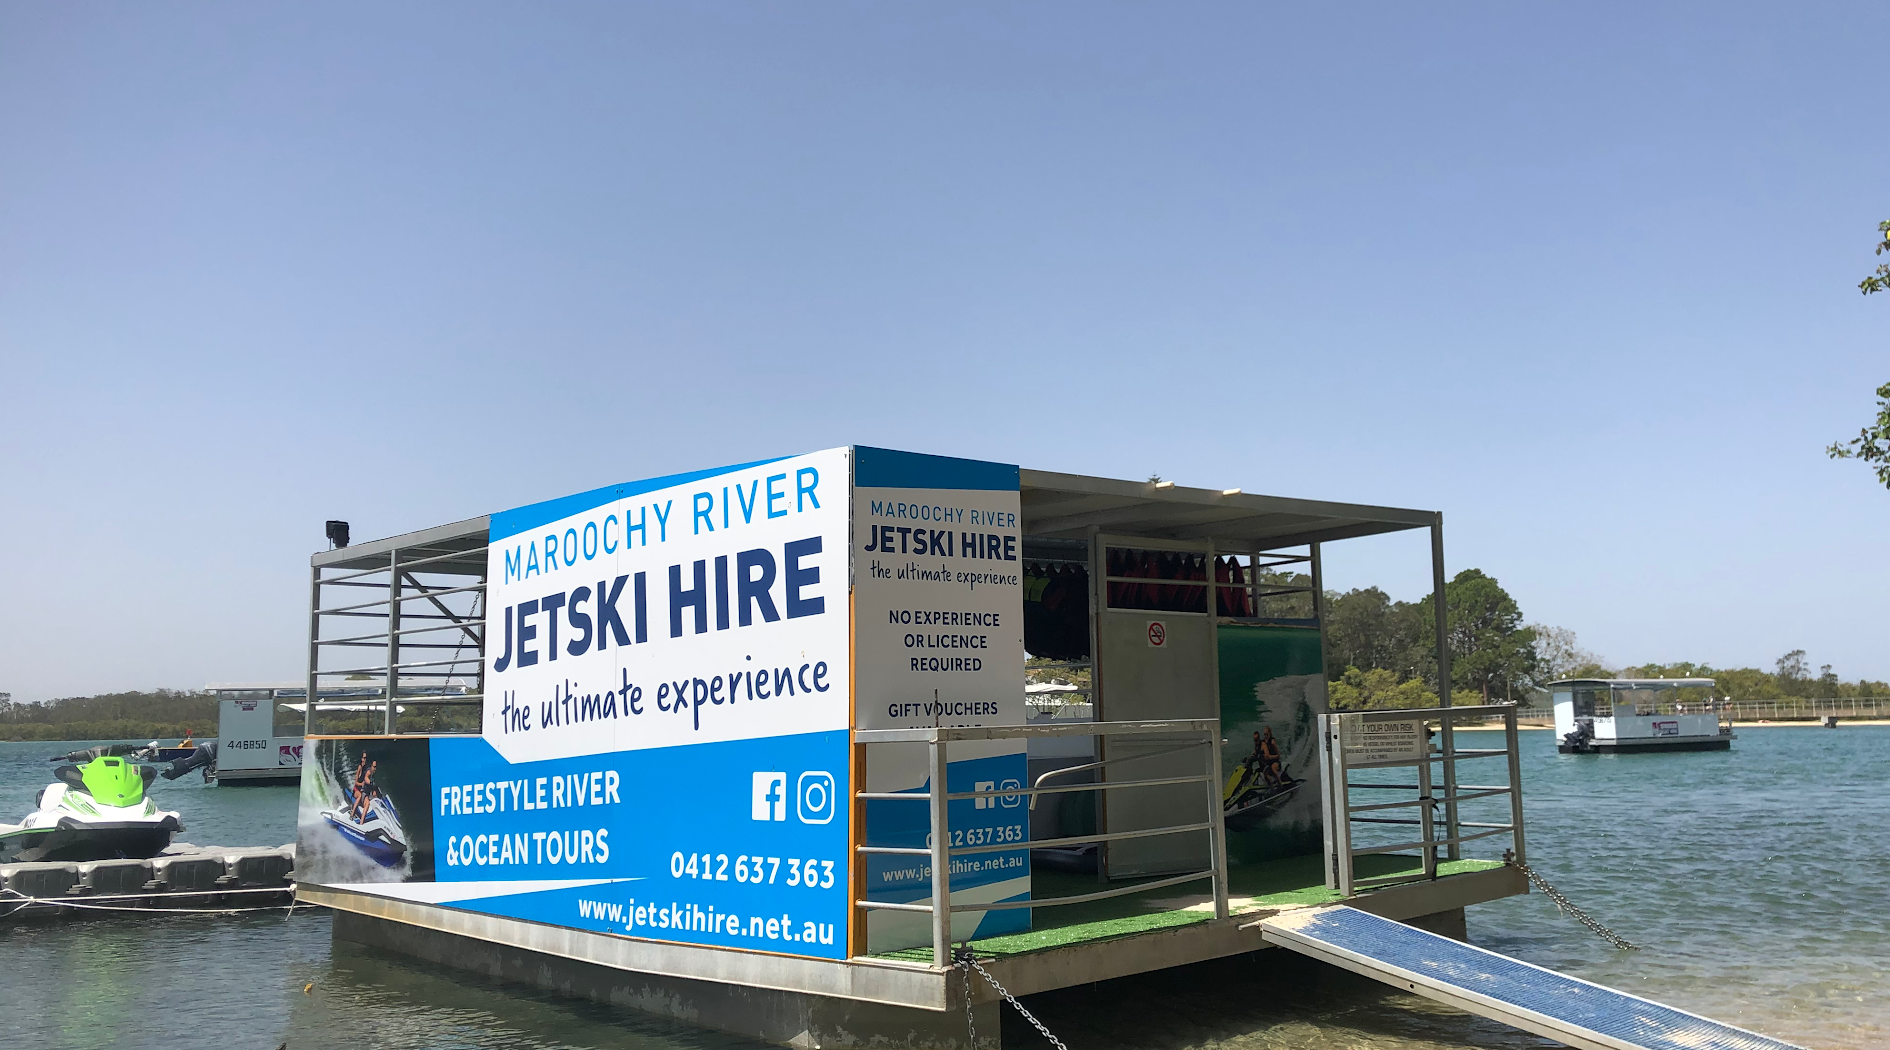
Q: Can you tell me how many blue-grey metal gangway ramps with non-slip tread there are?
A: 1